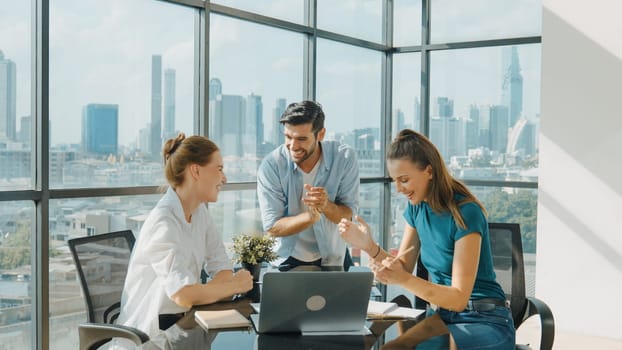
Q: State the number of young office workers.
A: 3